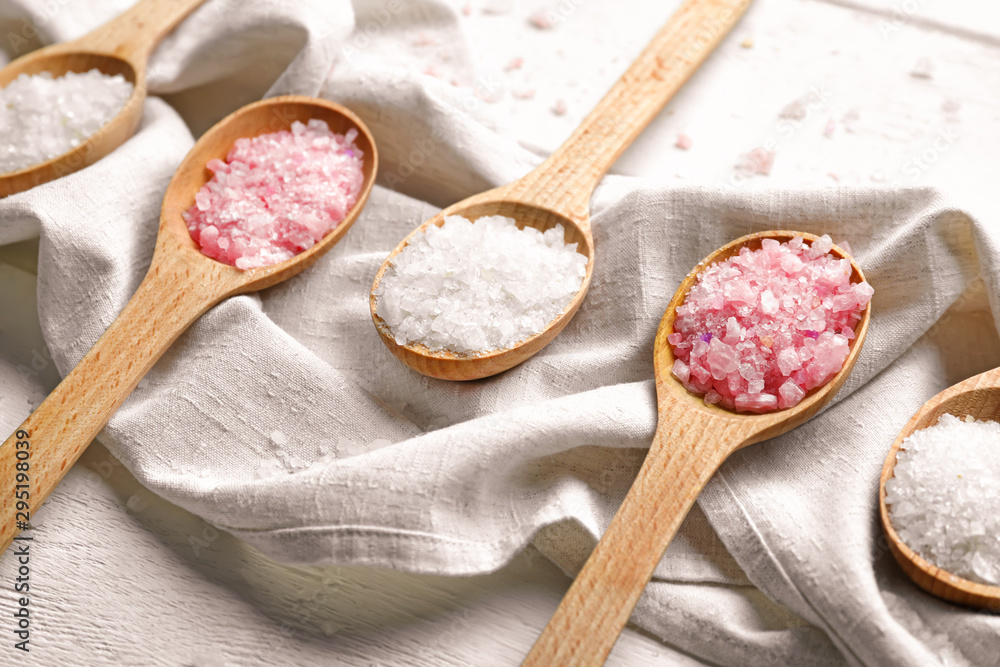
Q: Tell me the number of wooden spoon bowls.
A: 5